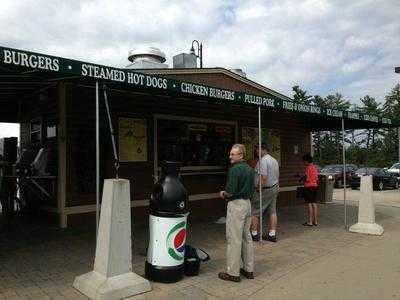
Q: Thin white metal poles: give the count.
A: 3